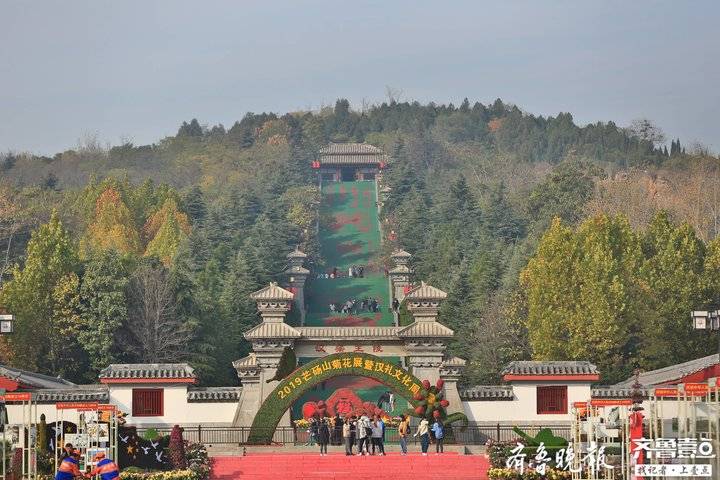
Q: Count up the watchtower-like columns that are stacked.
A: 4